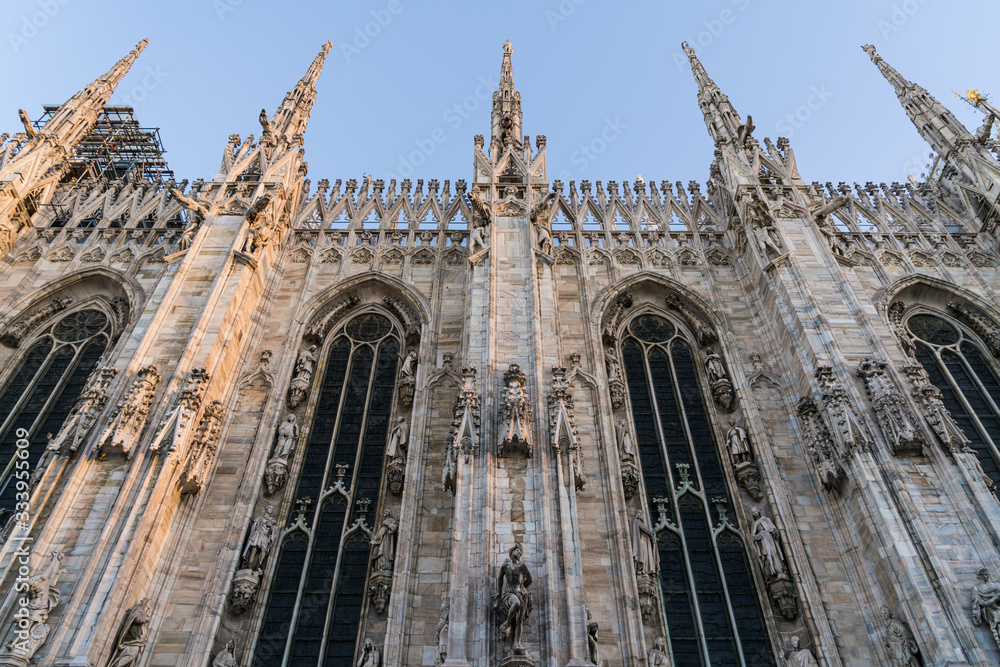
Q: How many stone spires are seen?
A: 5